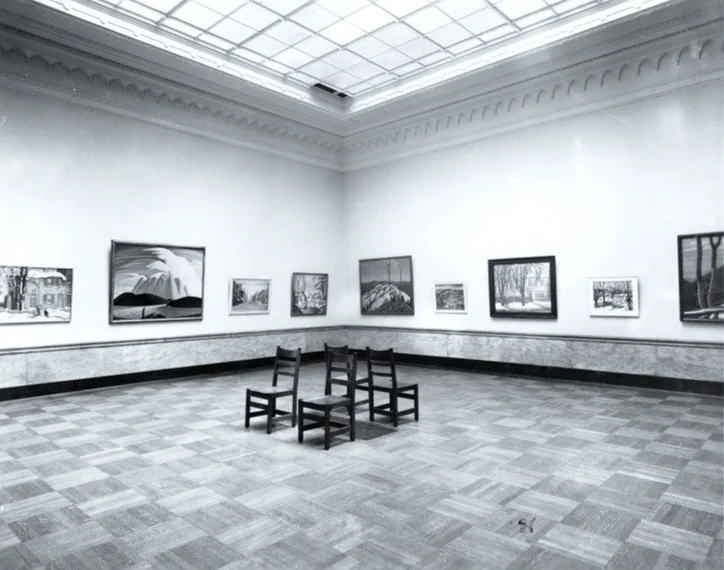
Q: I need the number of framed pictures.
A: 9